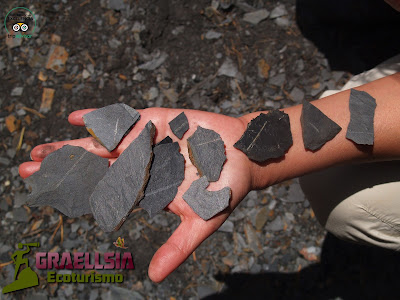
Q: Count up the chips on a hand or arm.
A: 10